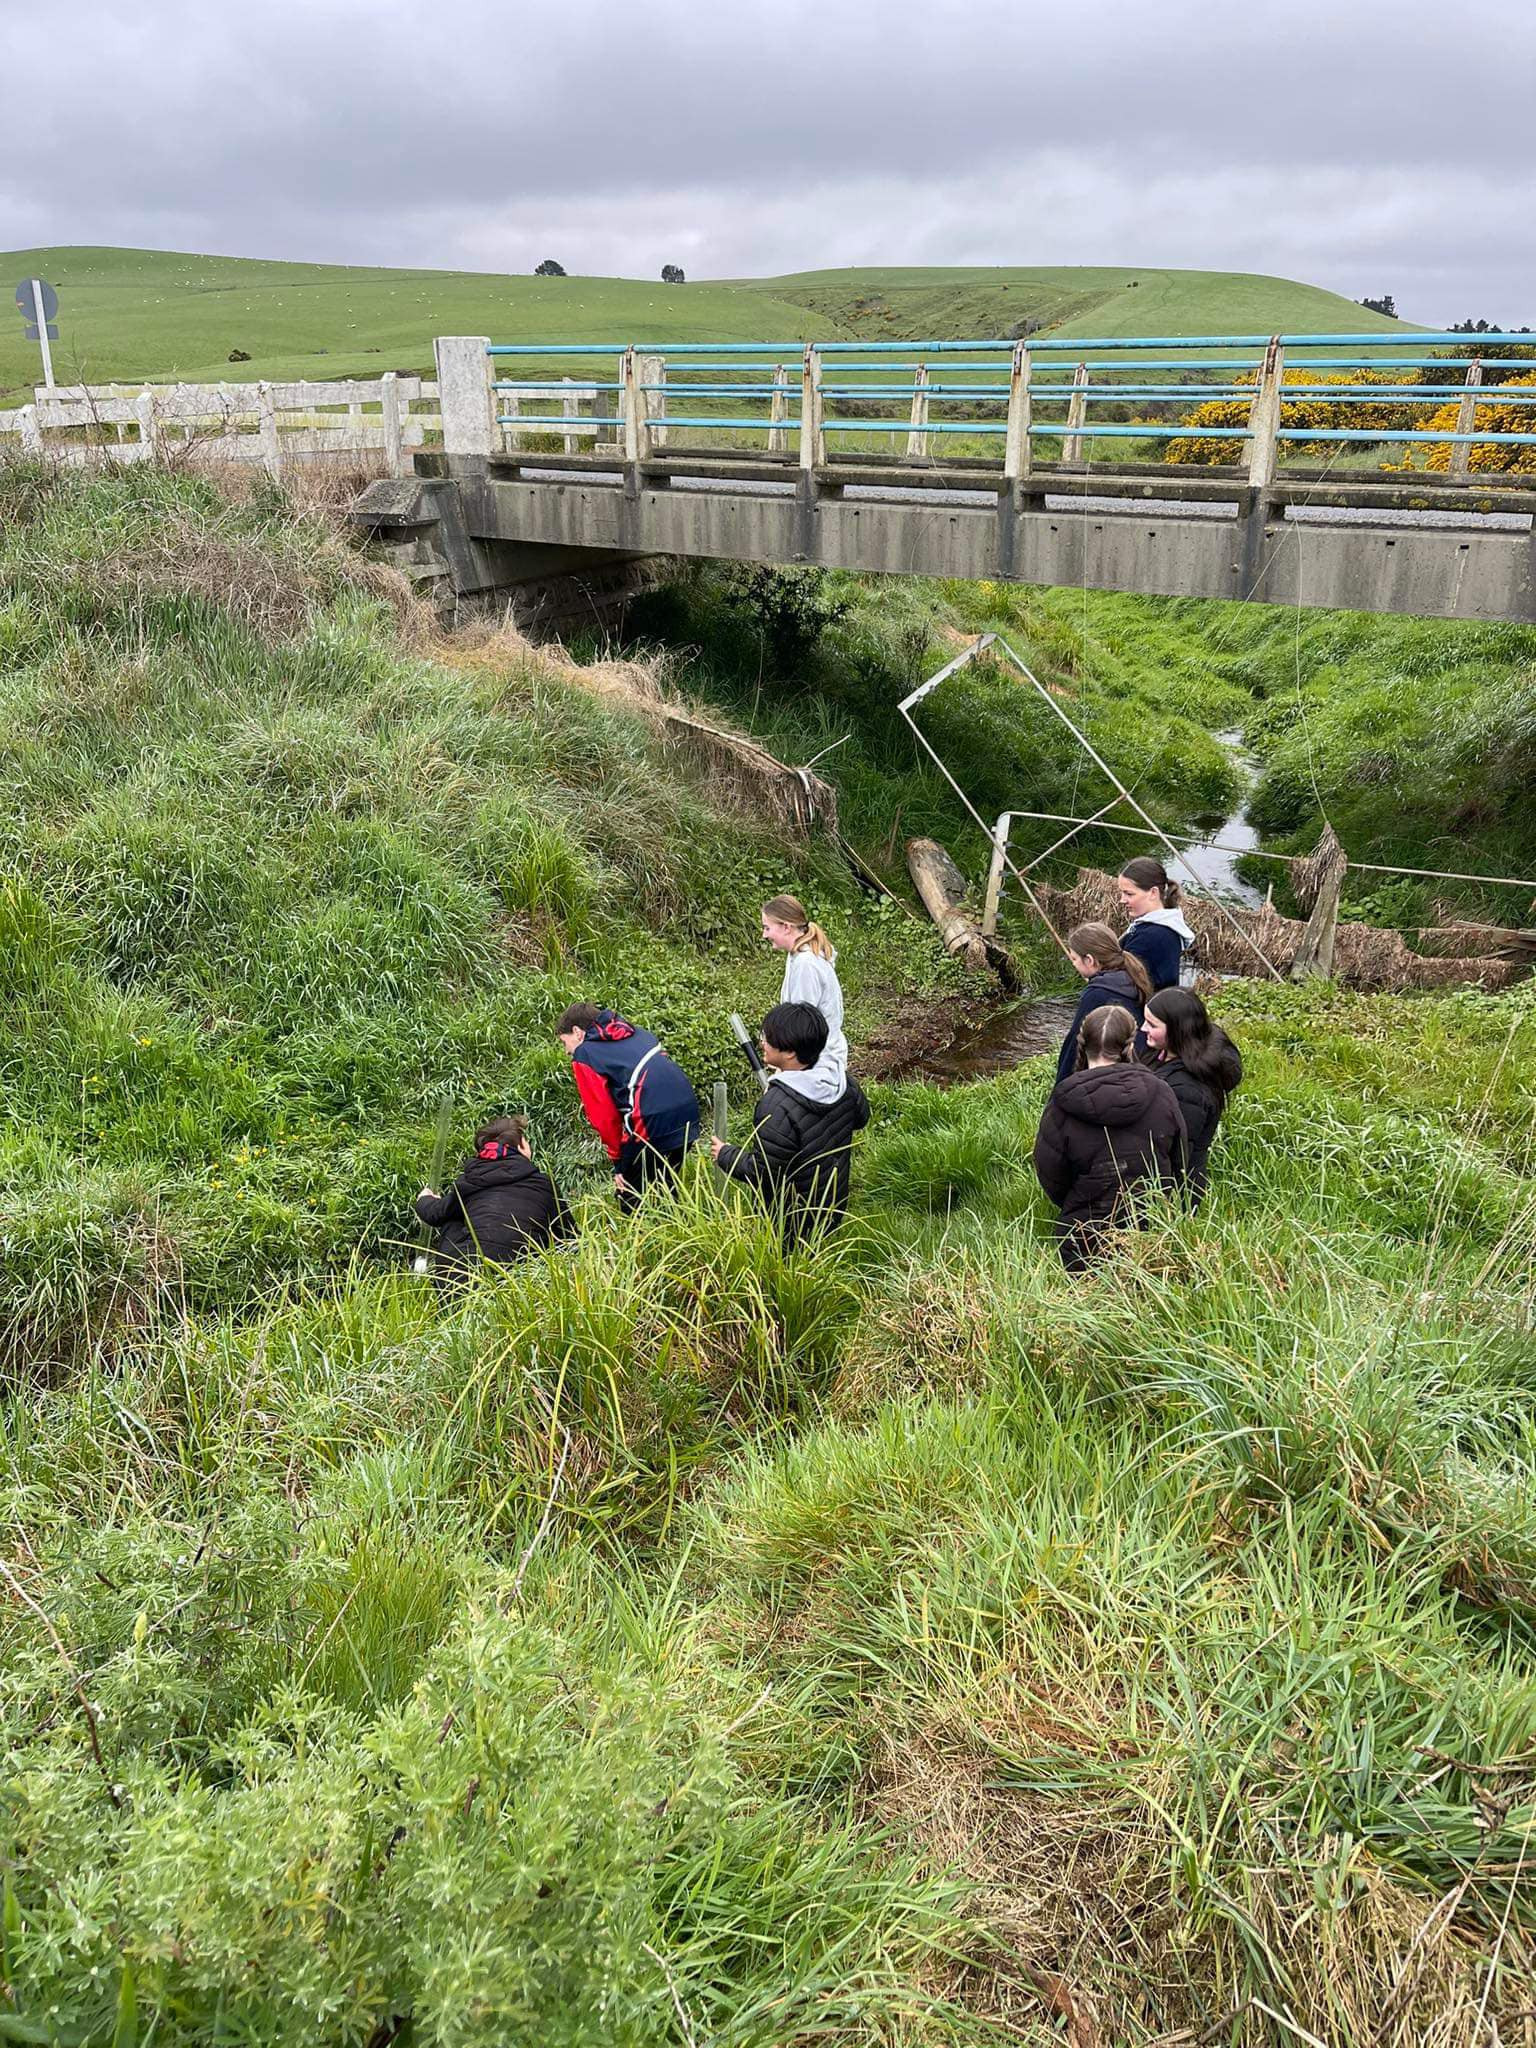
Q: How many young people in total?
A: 8